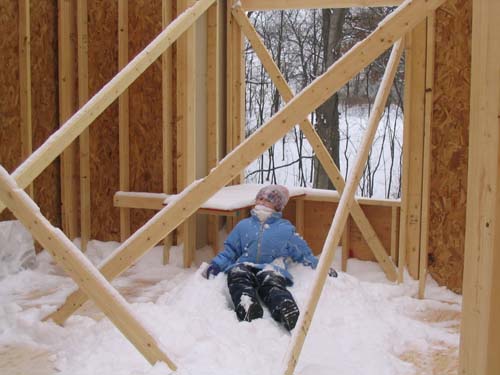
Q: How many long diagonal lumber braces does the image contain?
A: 5